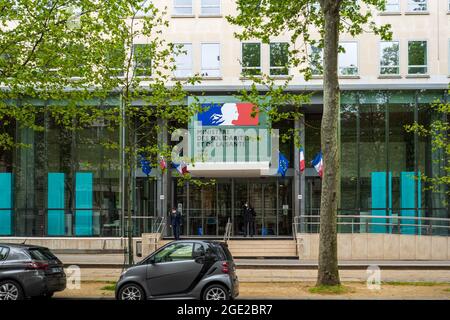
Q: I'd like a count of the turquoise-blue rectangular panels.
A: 5